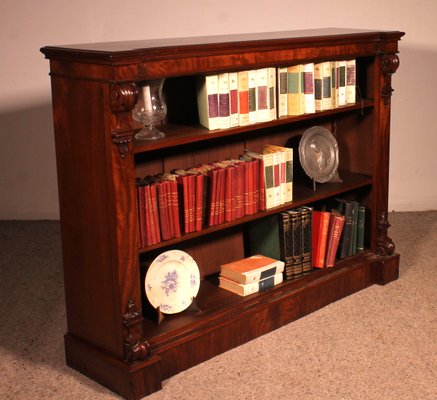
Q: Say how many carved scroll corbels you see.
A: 4